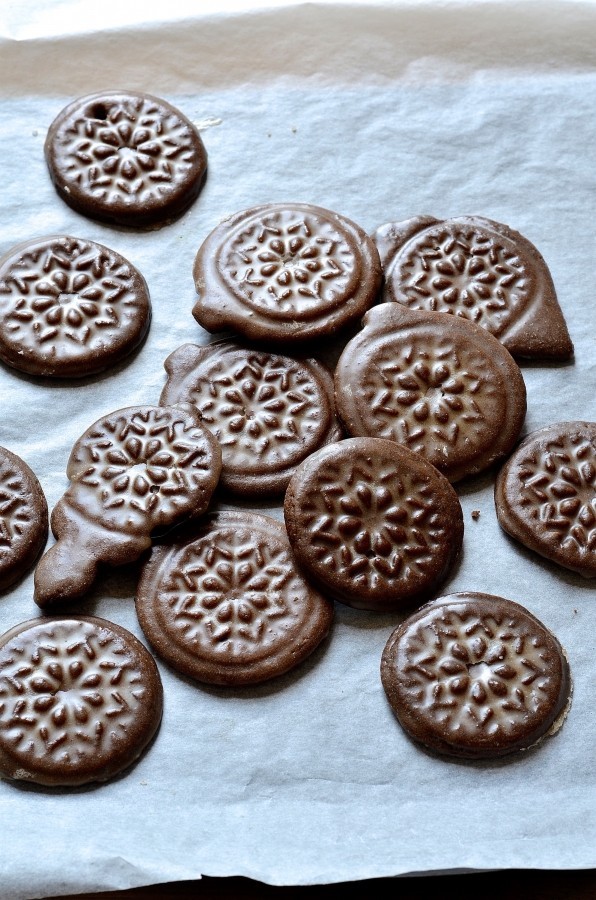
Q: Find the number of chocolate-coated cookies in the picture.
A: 13